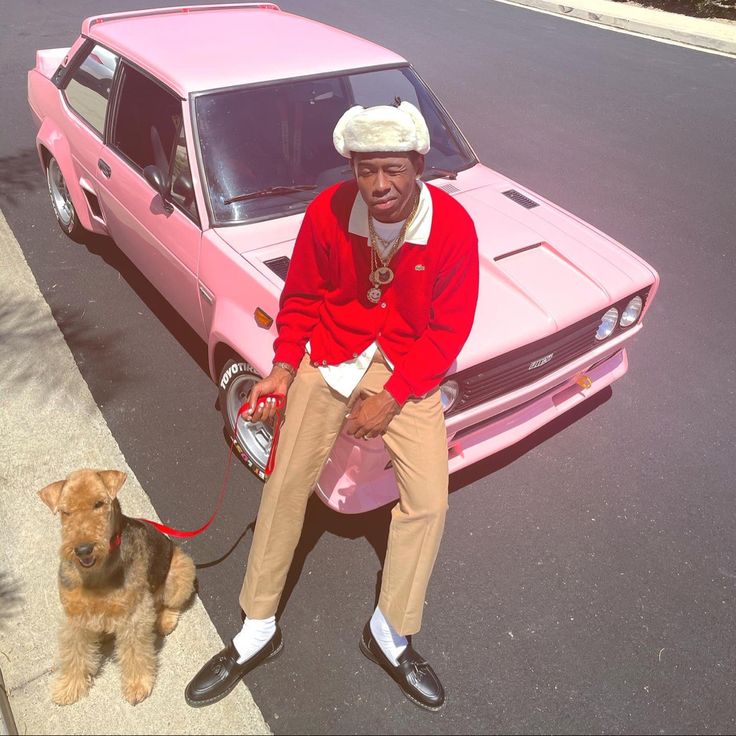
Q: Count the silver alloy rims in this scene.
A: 2